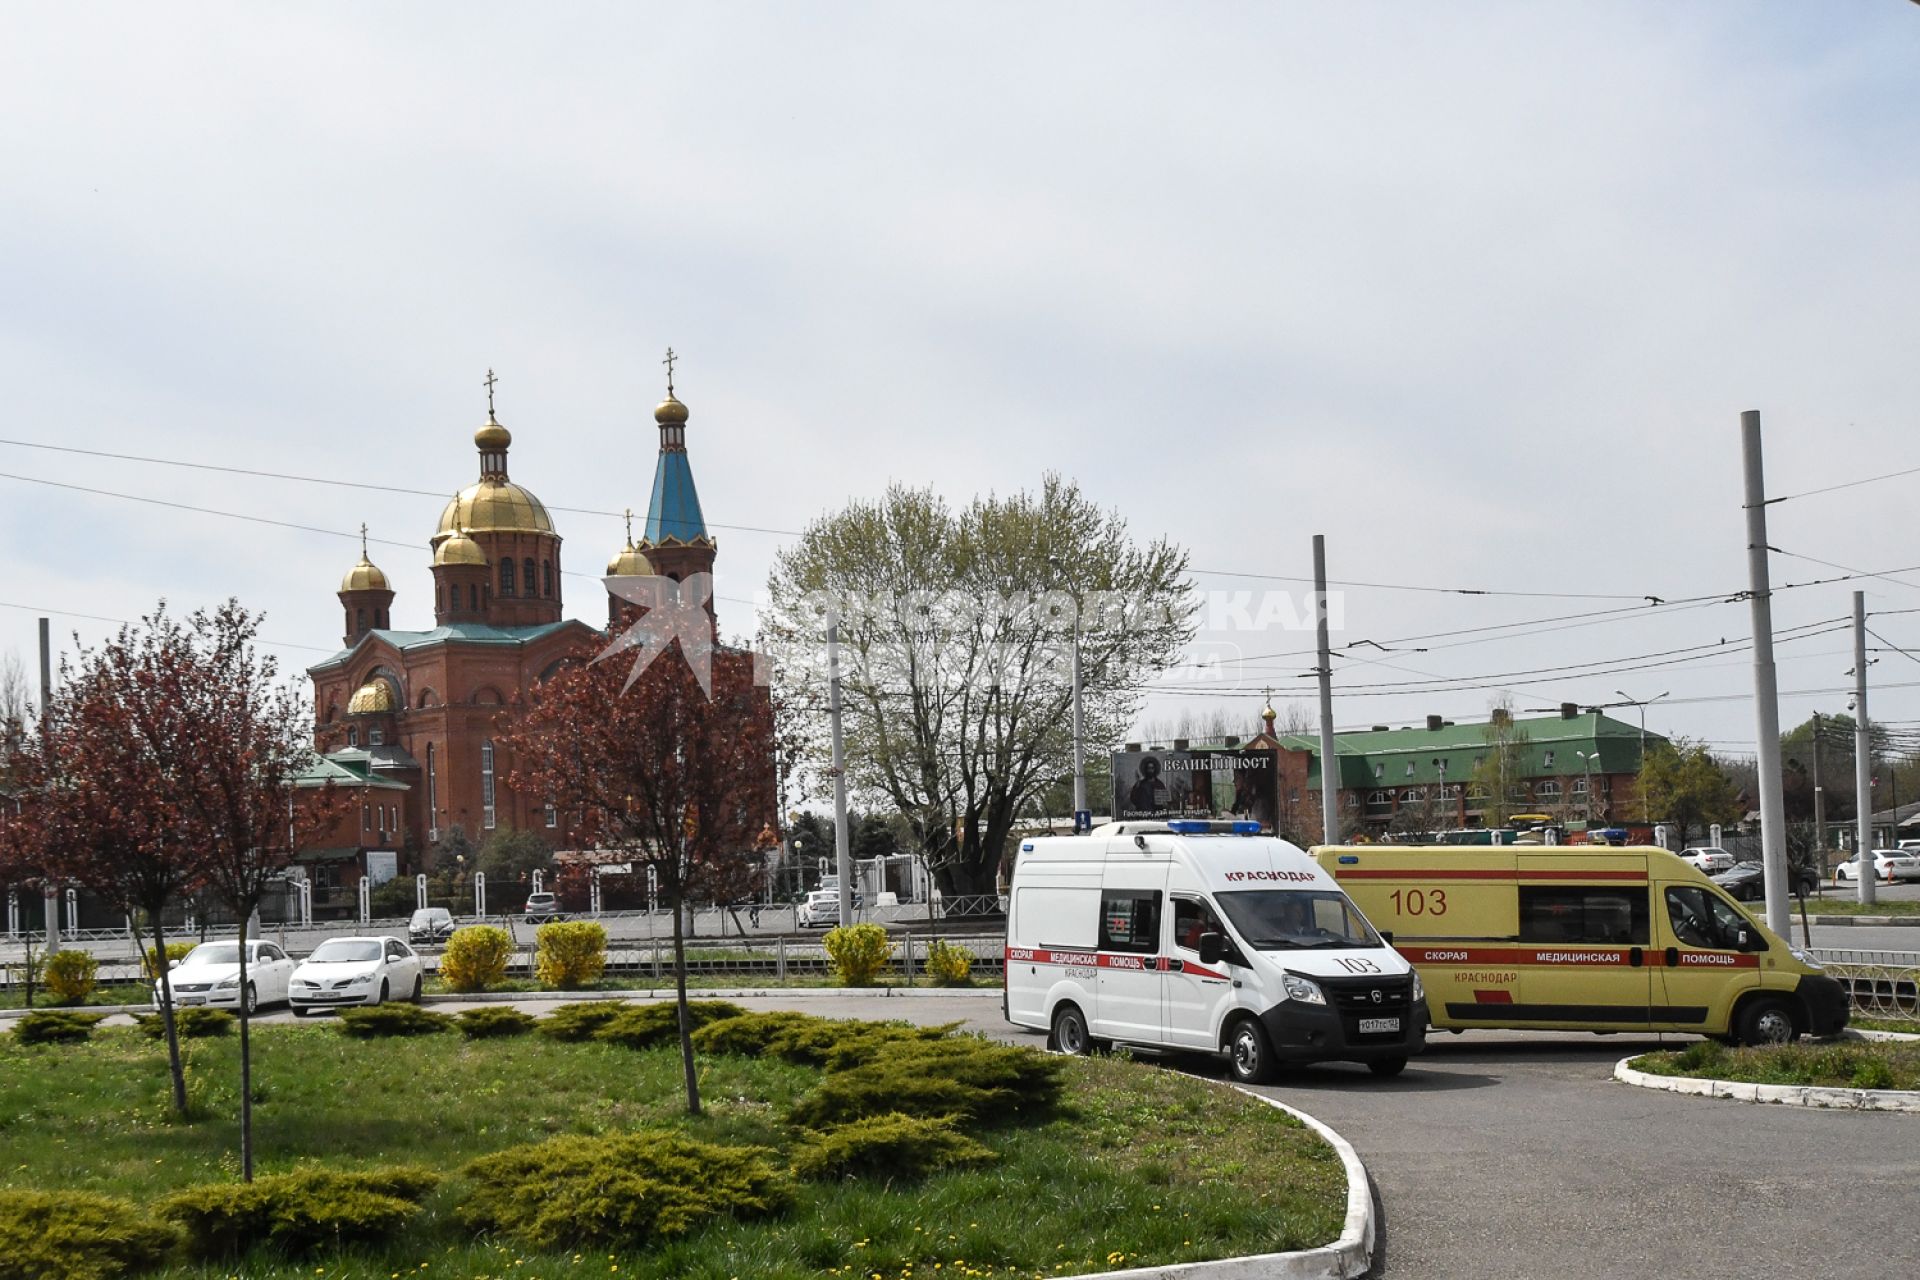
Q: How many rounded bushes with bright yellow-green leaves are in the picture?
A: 6